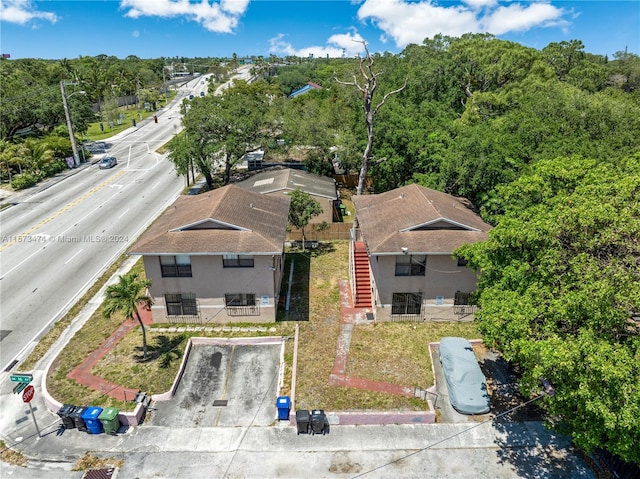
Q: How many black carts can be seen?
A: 4